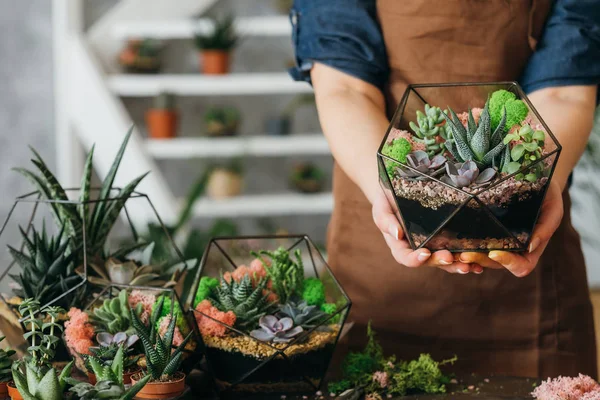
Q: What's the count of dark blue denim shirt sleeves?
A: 2